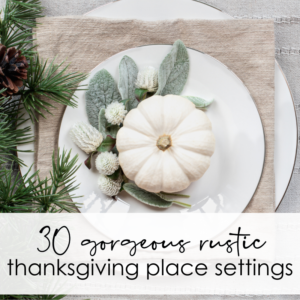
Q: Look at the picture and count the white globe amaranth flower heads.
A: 5